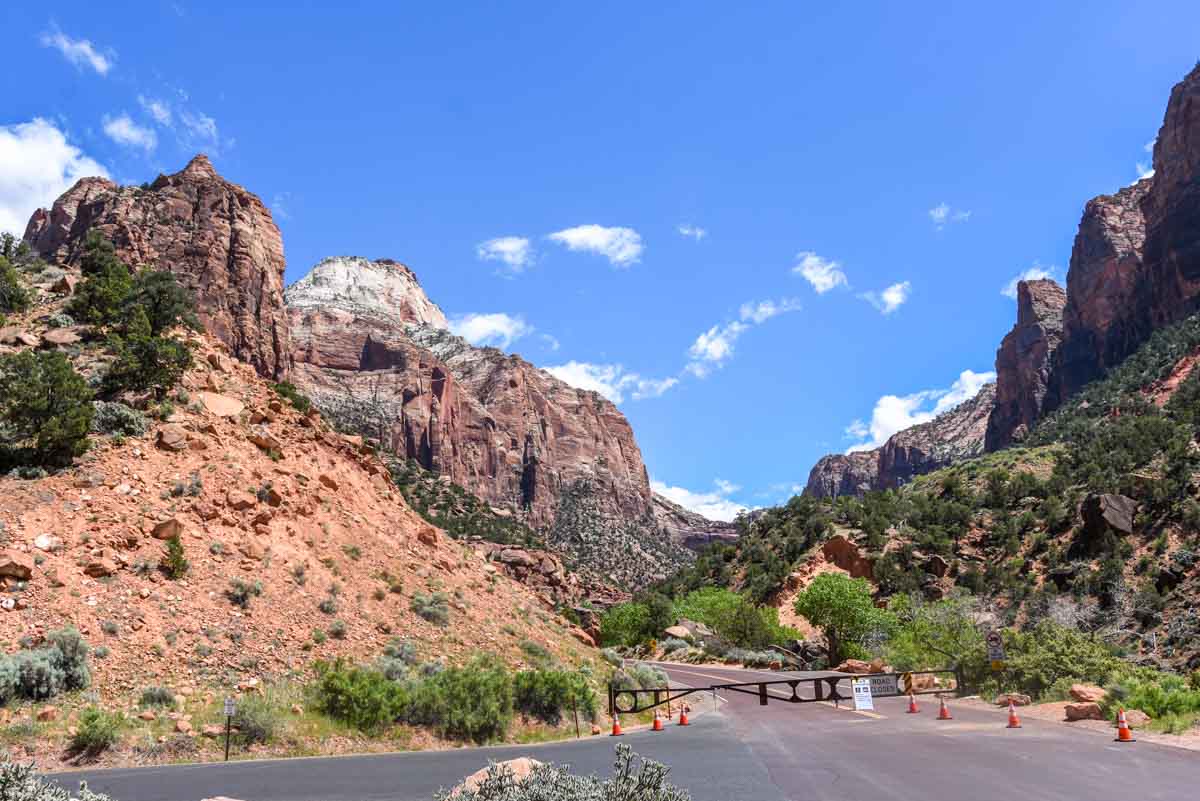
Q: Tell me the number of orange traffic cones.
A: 7